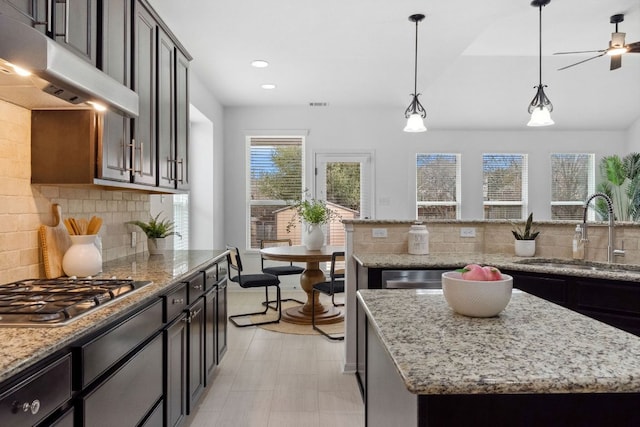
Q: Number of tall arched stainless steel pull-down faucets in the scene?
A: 1